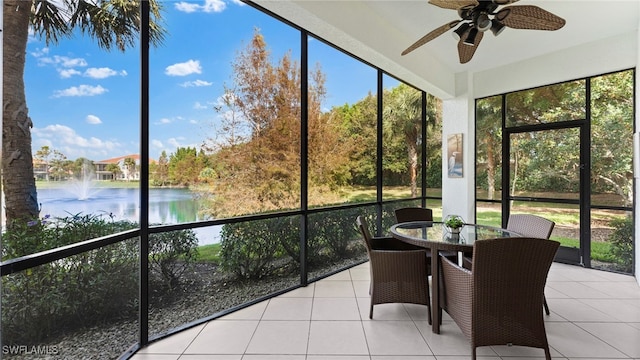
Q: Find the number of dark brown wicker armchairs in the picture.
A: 4